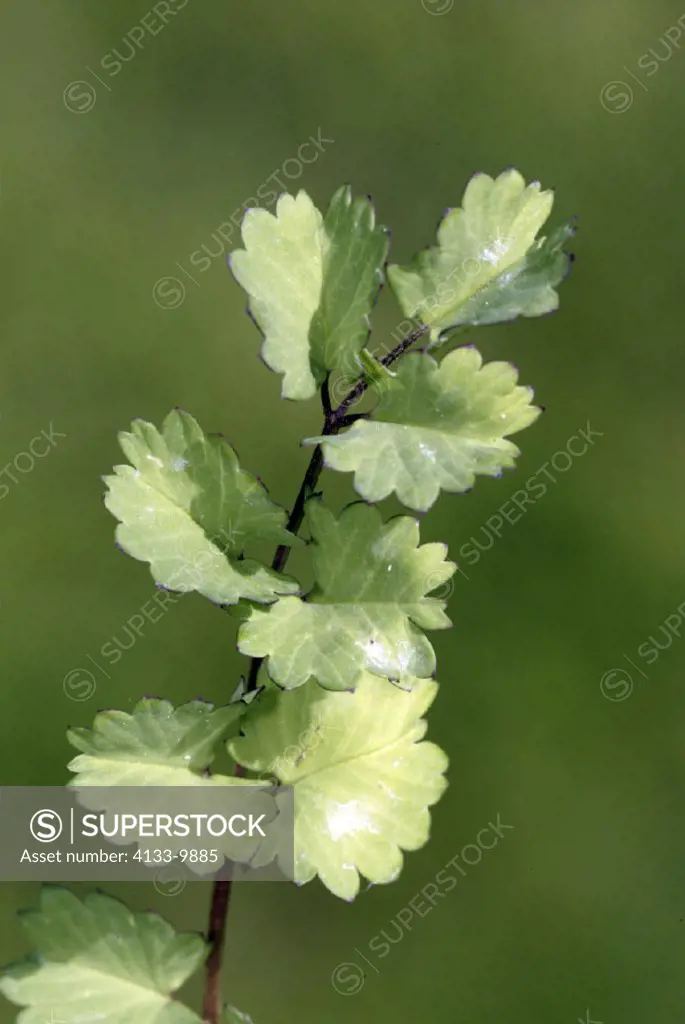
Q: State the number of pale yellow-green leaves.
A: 8